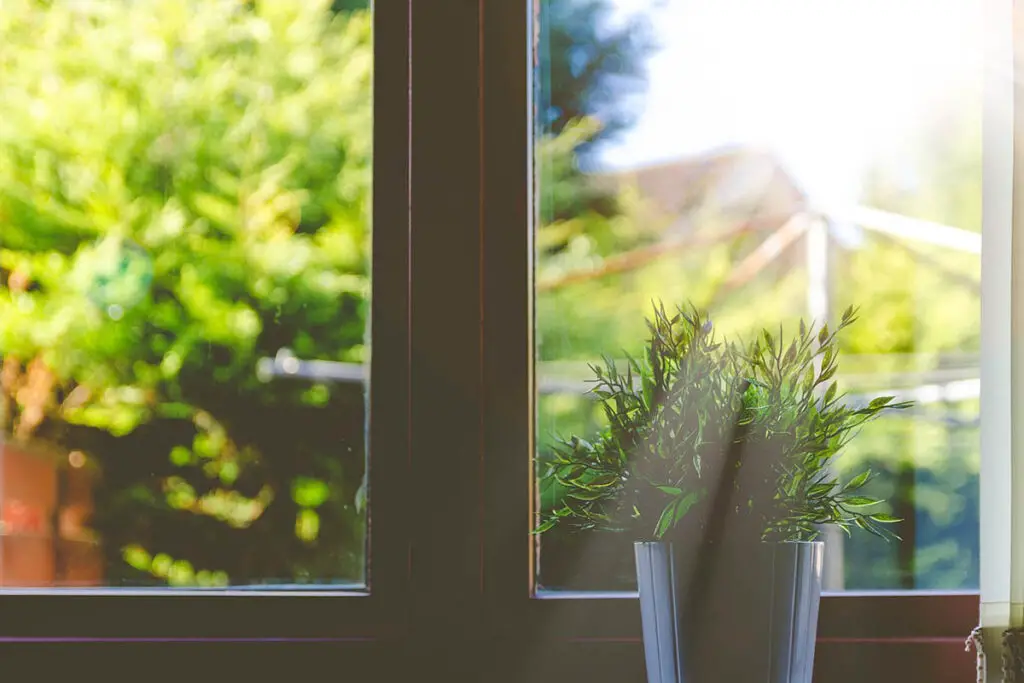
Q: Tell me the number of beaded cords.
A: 2